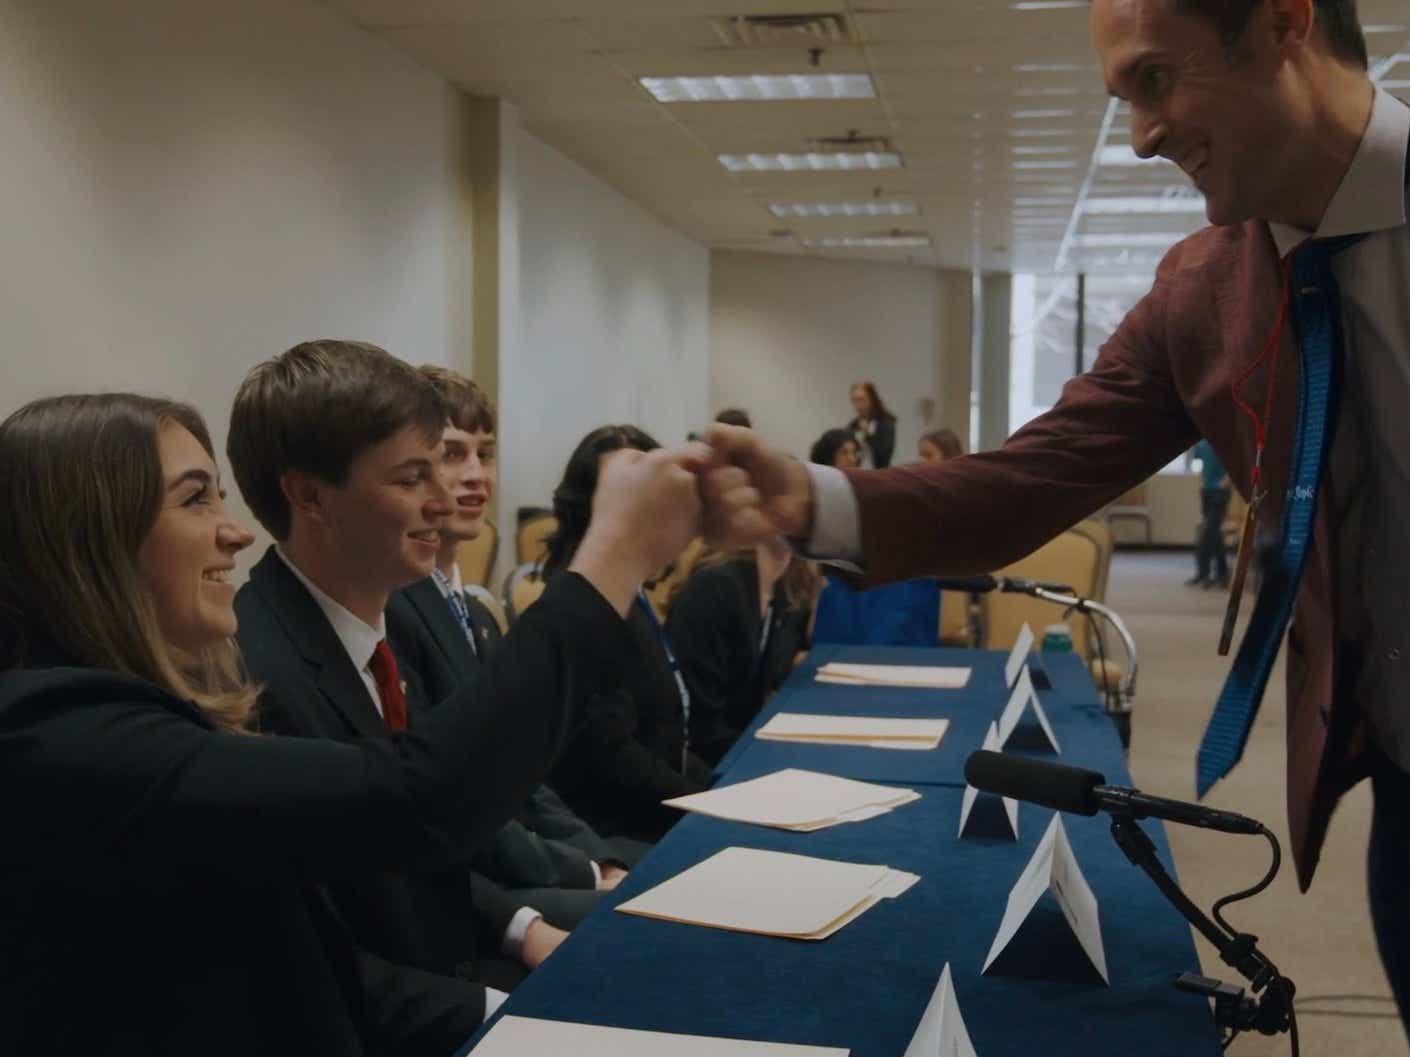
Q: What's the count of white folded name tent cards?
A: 5